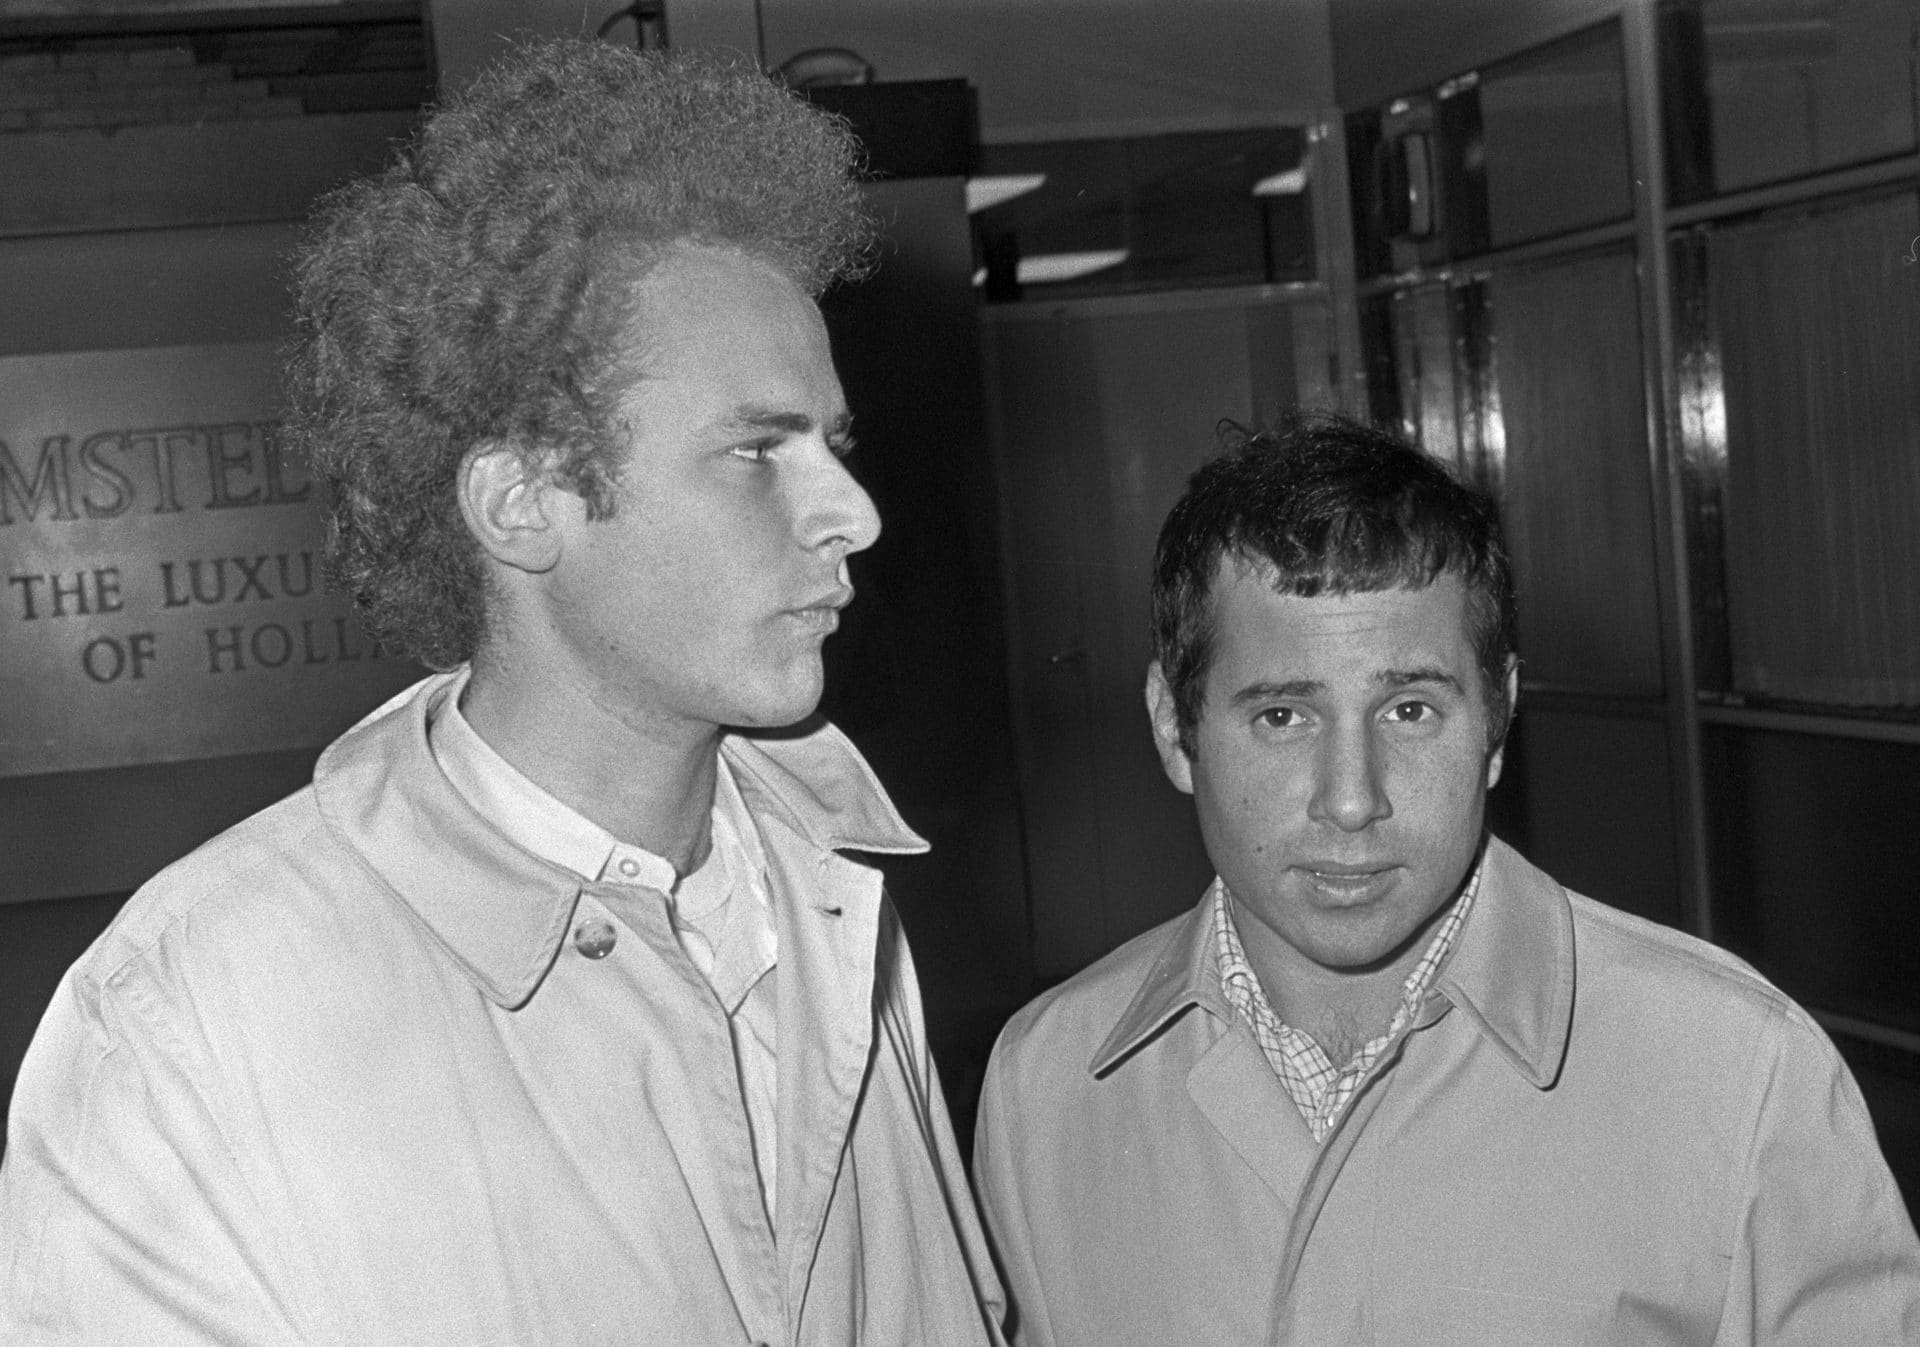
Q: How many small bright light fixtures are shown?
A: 3